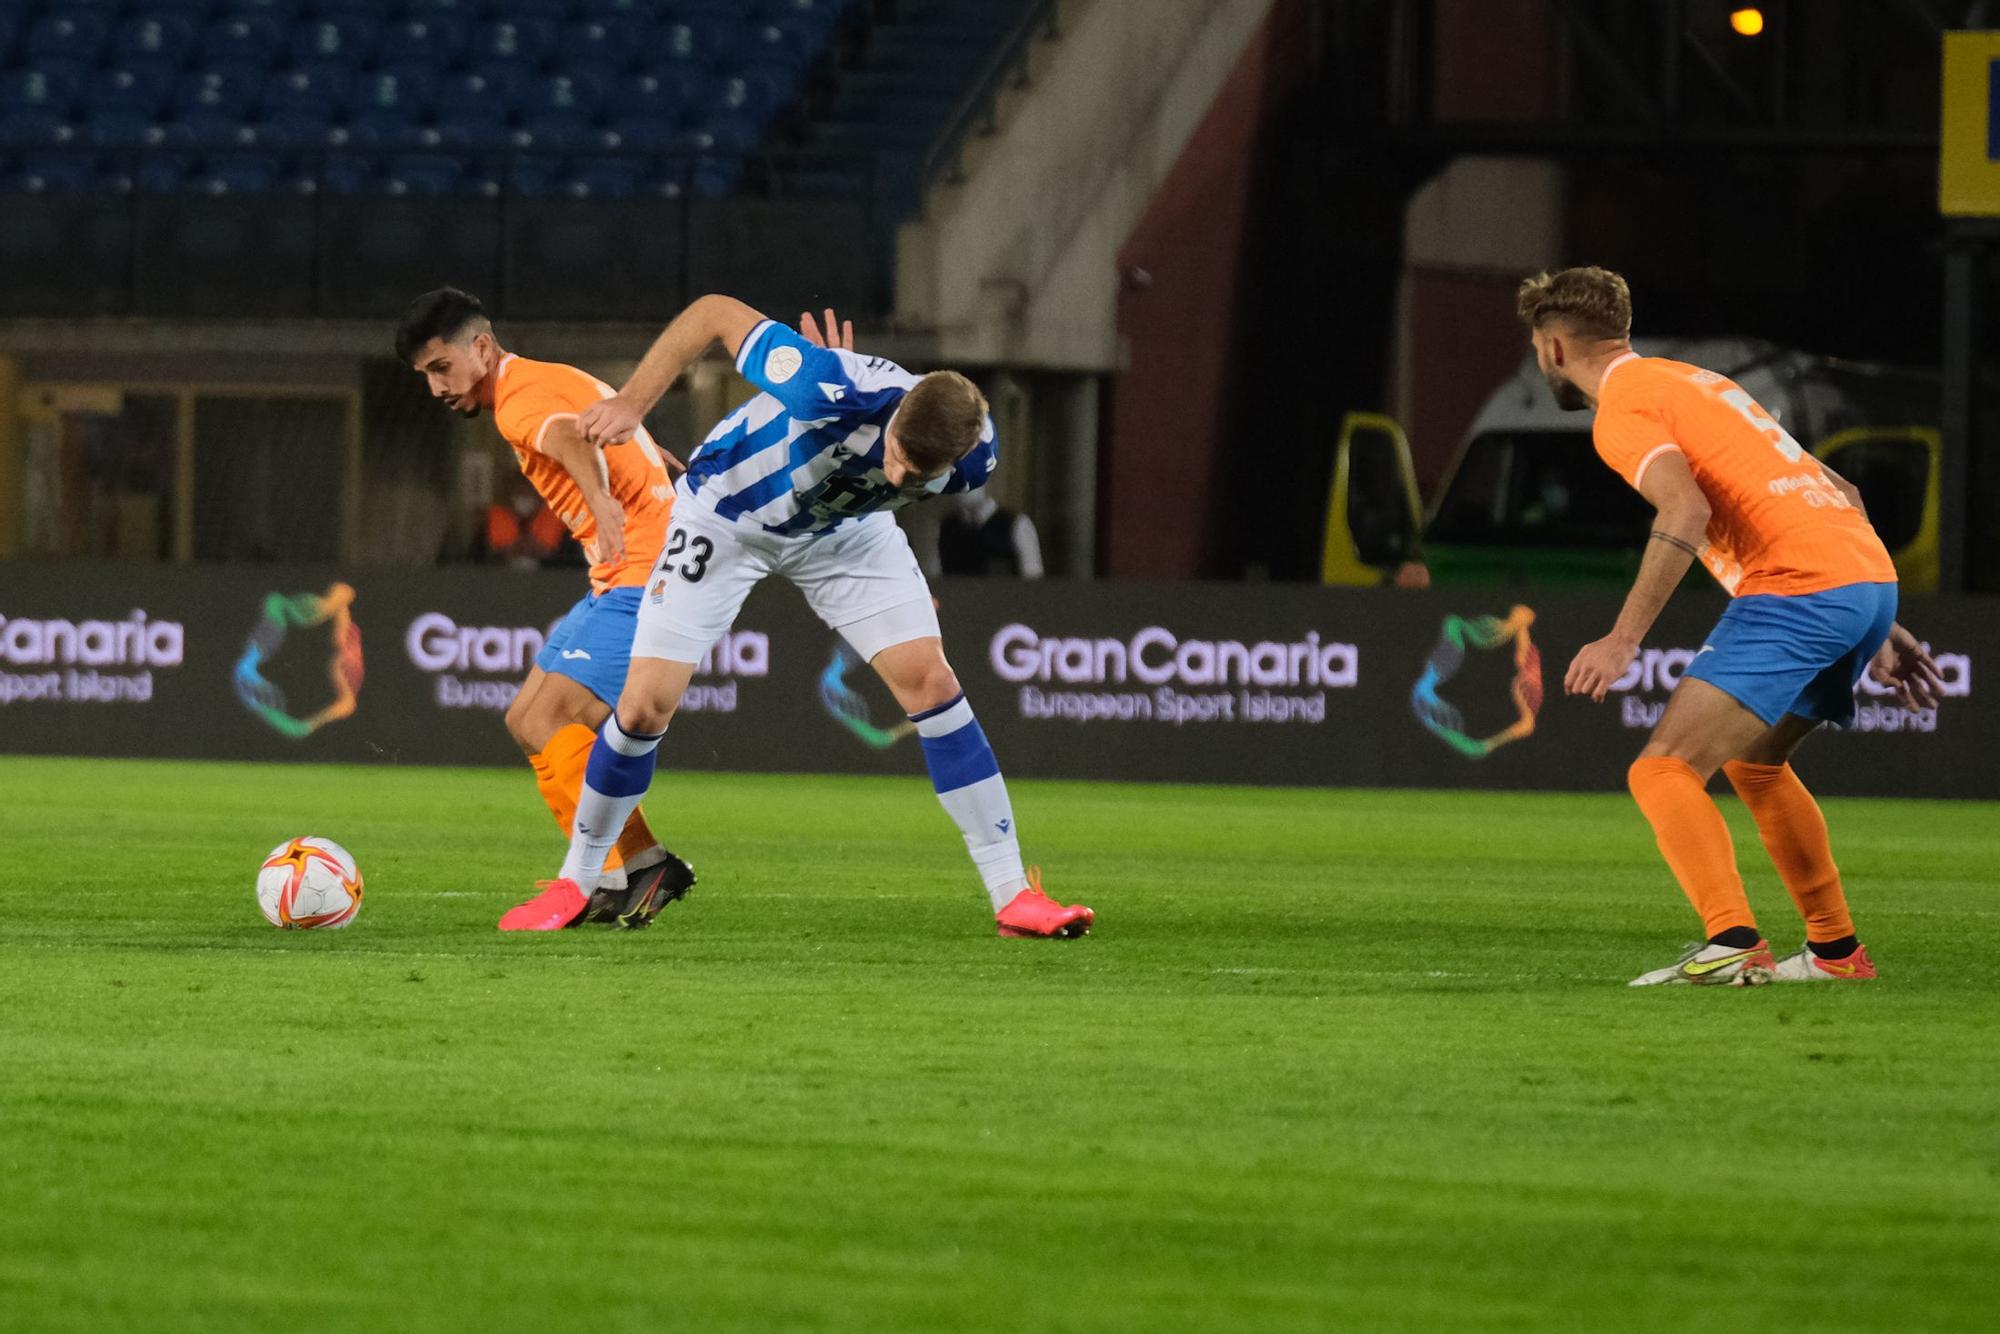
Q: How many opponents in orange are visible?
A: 2